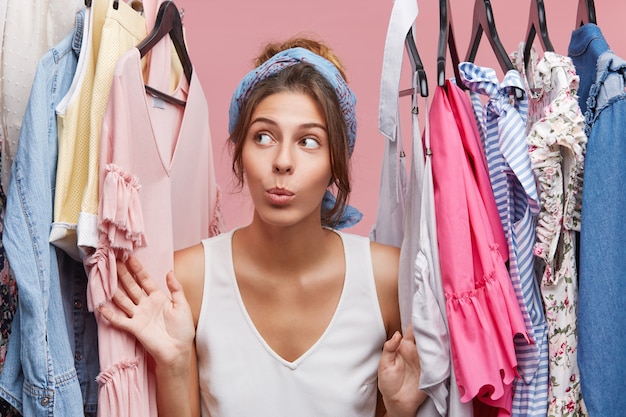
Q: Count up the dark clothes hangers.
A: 6